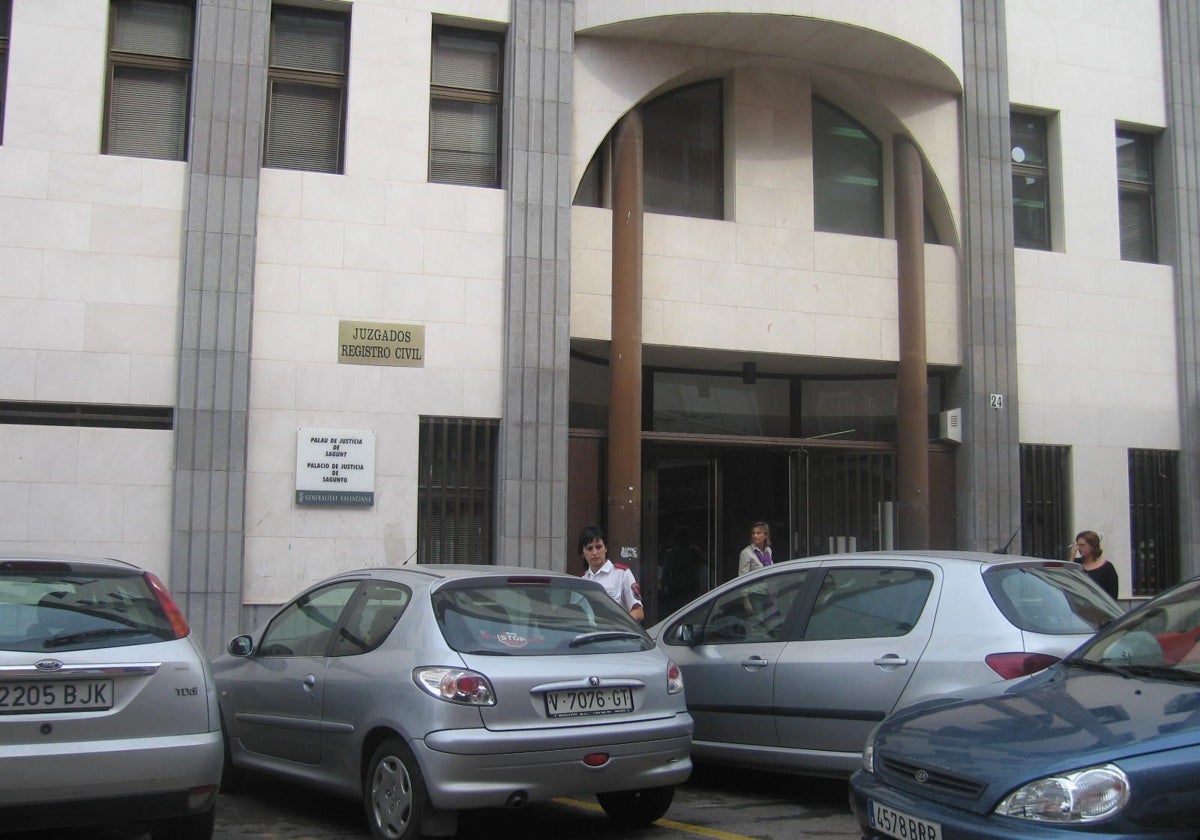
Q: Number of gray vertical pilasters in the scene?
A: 4